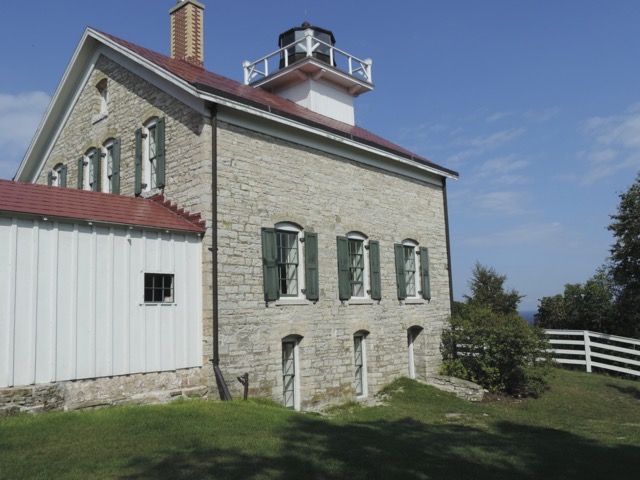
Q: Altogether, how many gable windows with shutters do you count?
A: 4